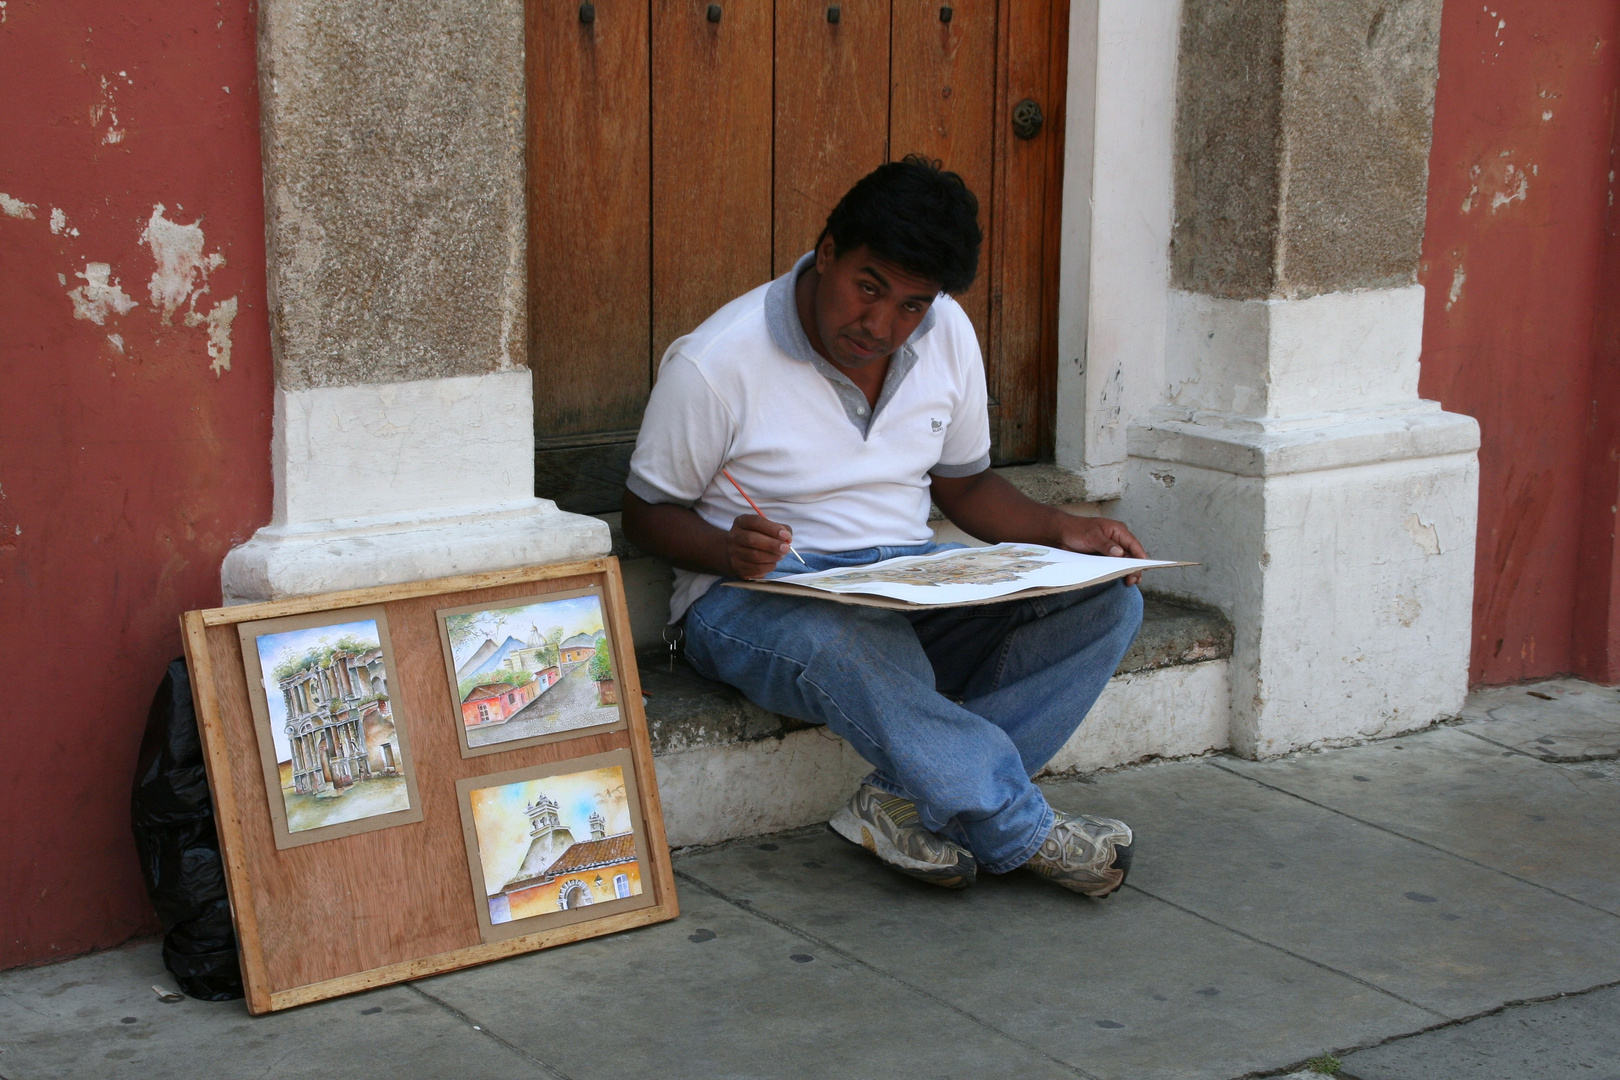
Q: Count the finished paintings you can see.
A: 3